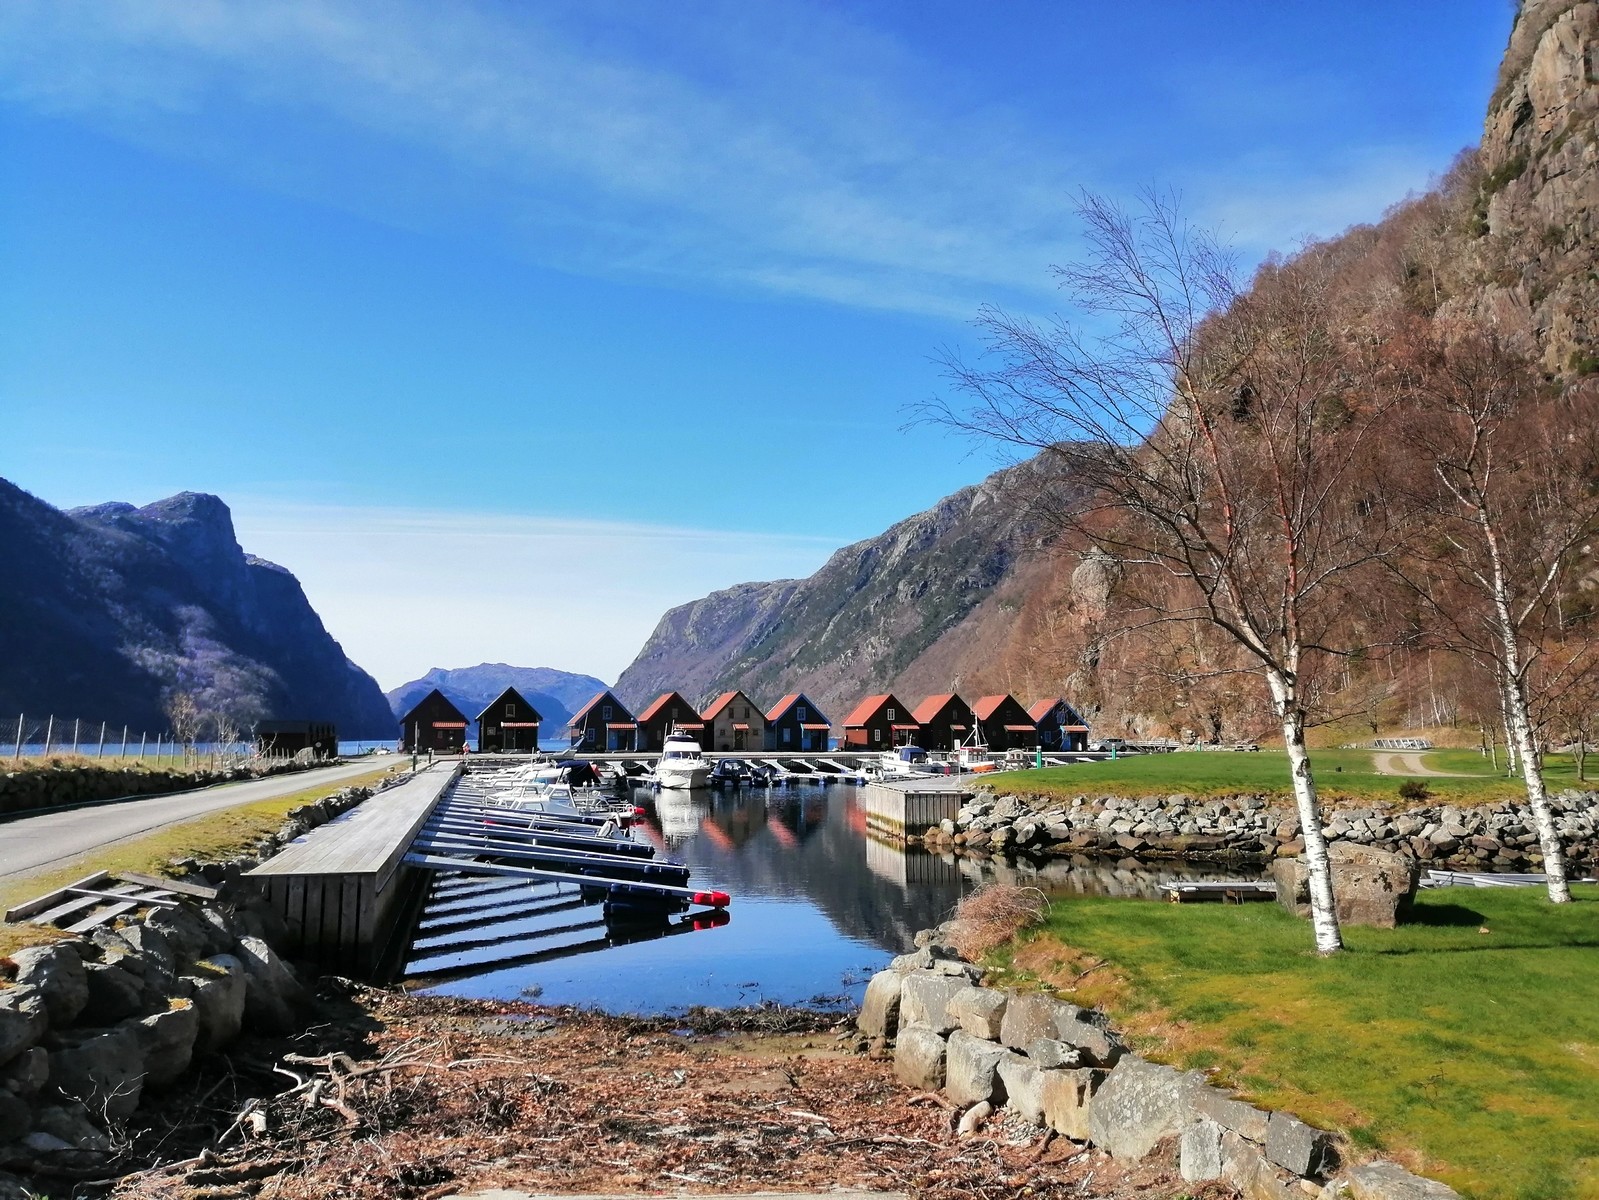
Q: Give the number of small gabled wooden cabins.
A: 10